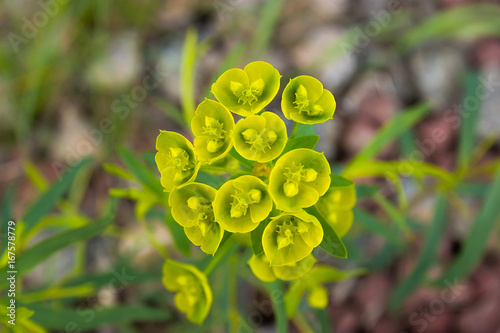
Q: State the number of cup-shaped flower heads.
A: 12